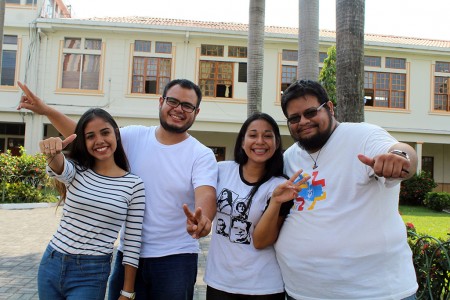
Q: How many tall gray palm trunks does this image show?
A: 3